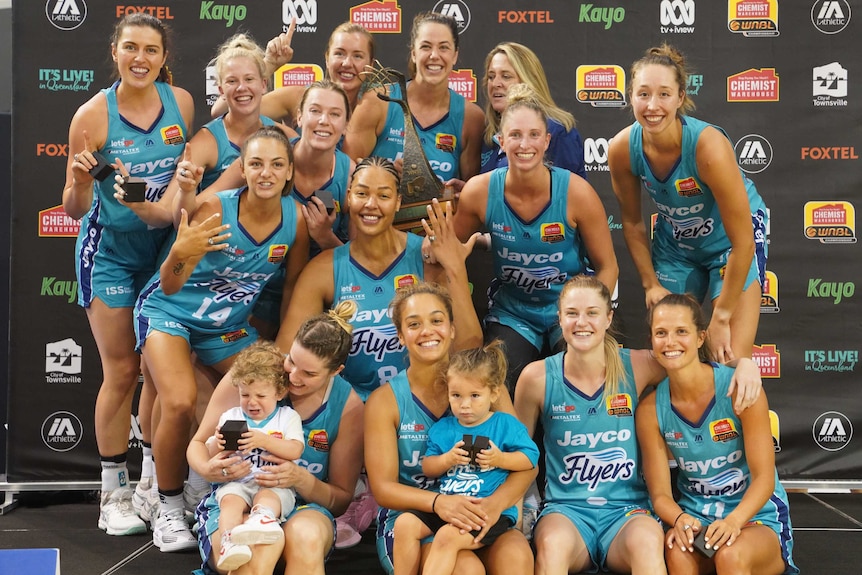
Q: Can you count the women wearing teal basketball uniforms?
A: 13